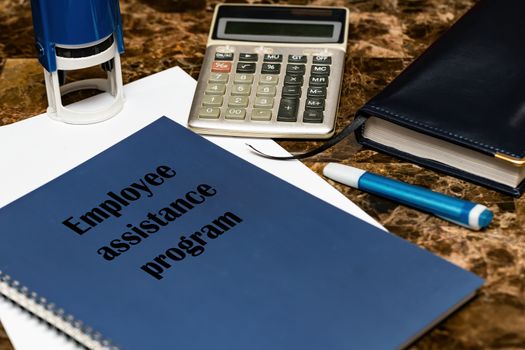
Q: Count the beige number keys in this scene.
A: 11